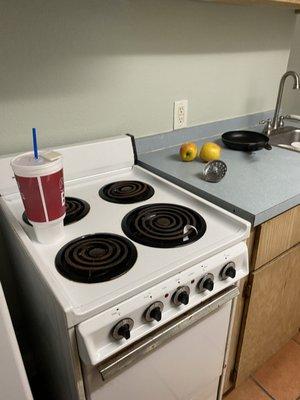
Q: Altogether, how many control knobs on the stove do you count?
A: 5